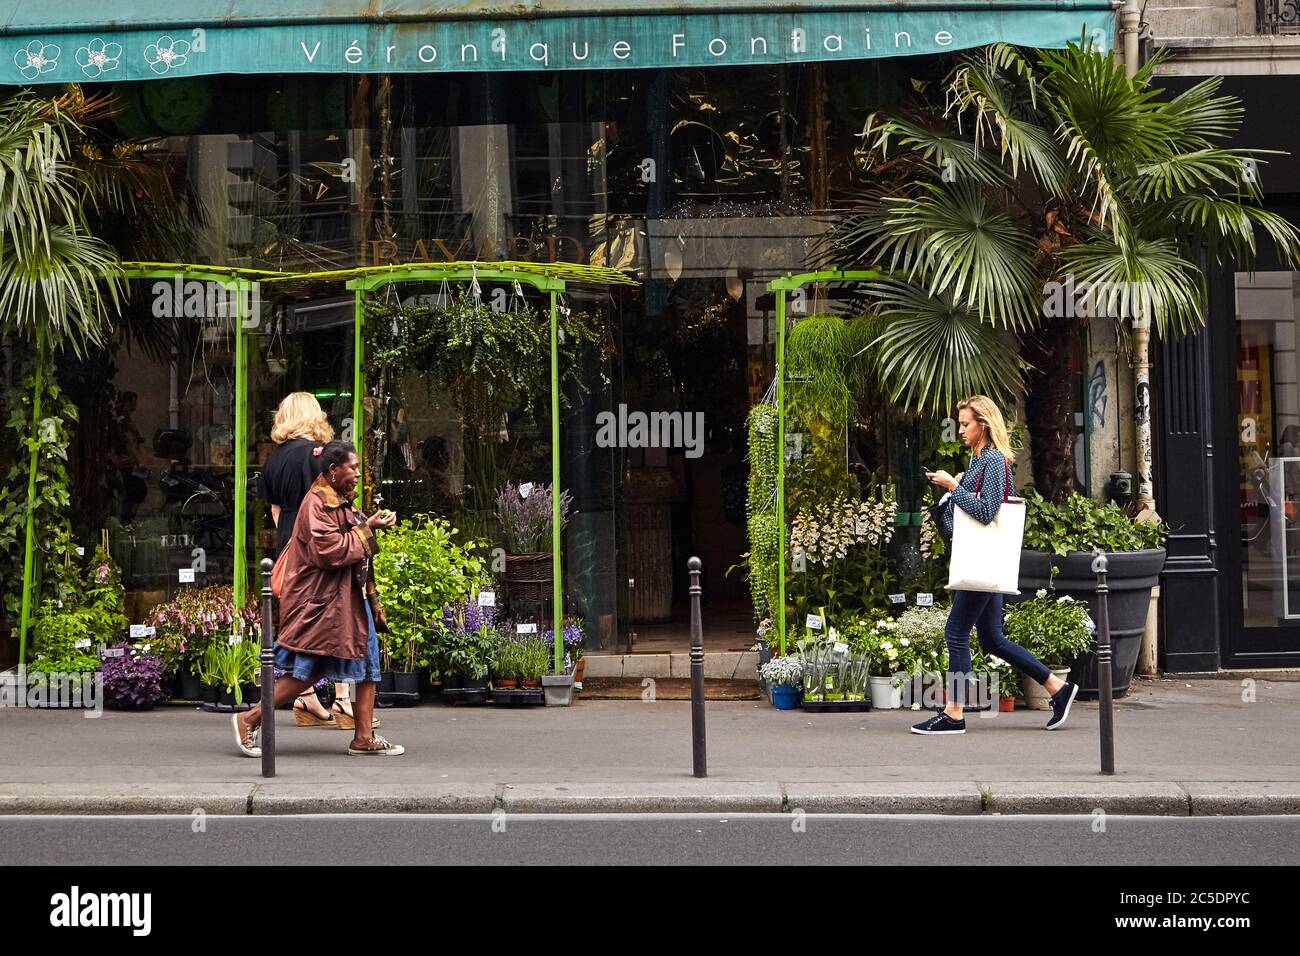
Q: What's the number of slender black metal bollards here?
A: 3